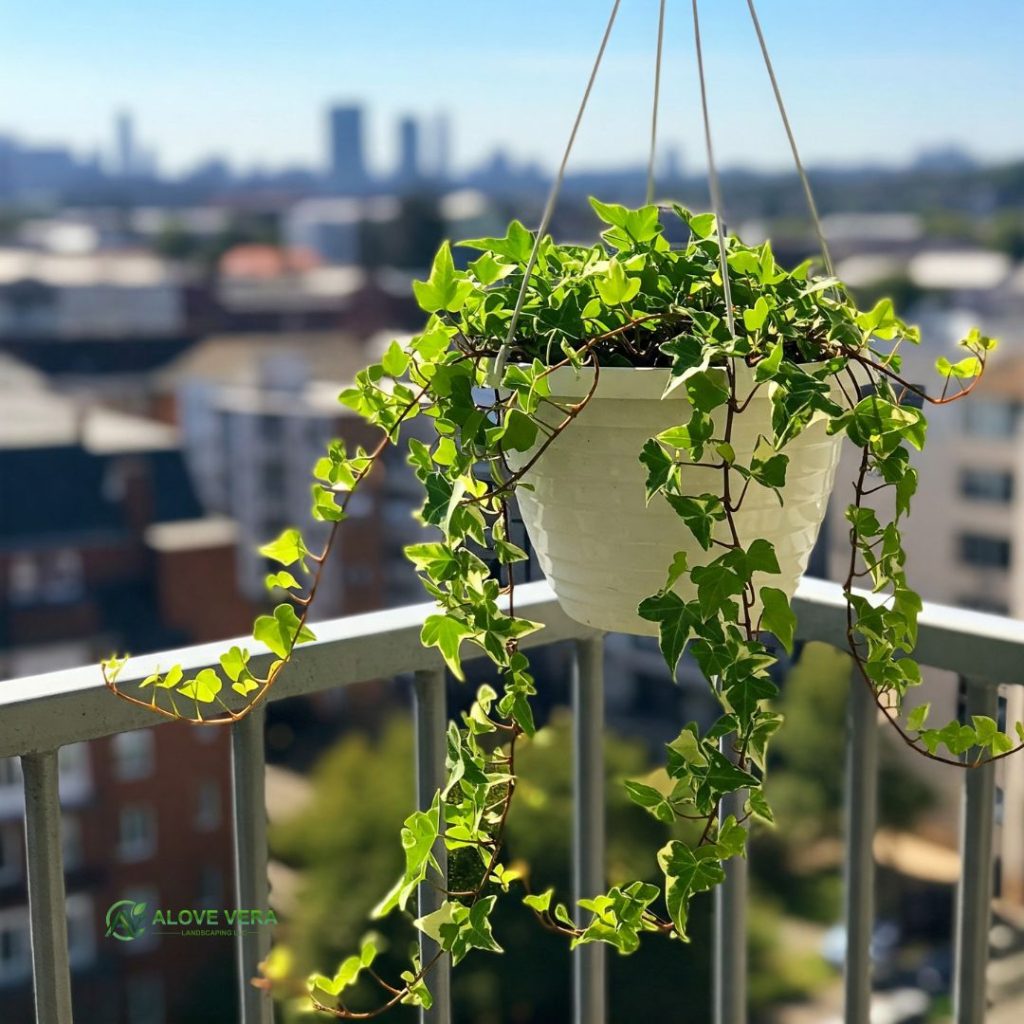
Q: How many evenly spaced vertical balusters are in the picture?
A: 7